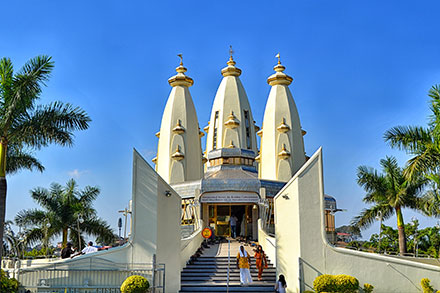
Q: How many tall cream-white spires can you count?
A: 3